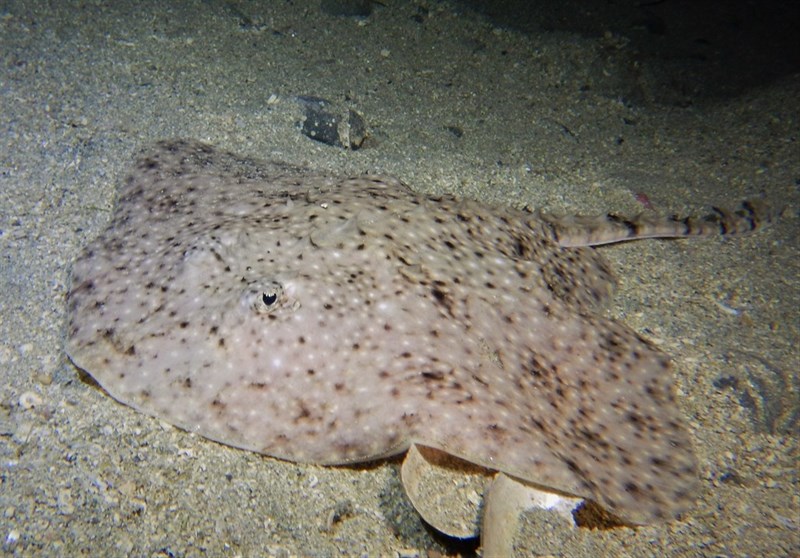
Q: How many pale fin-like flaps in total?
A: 2